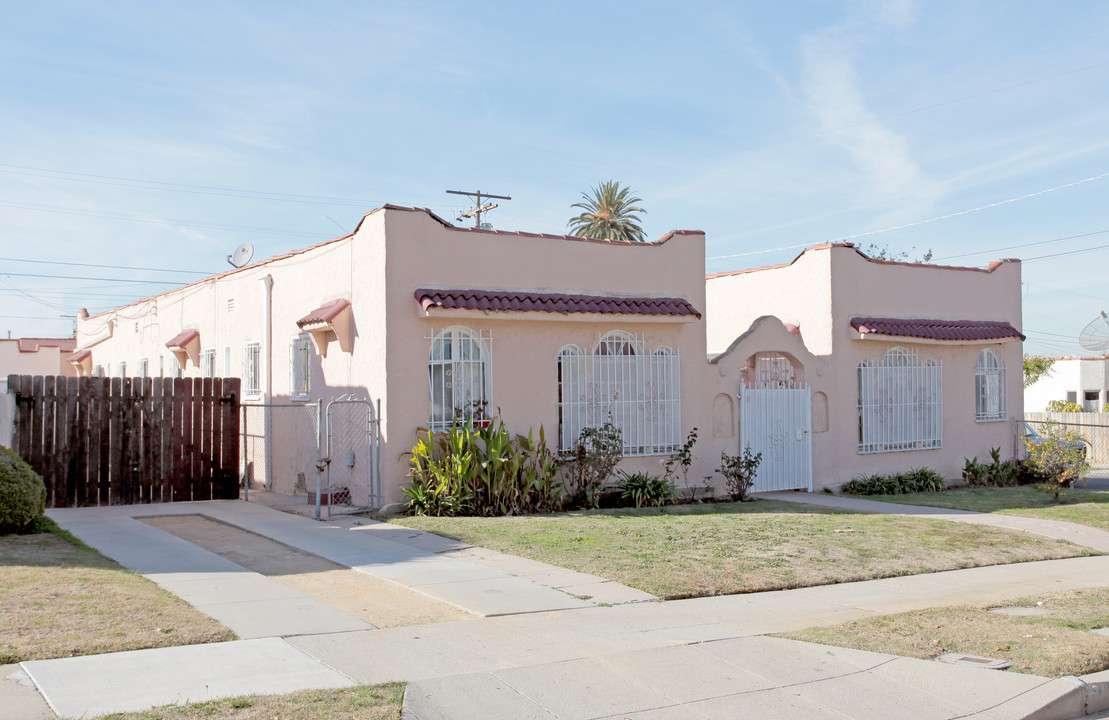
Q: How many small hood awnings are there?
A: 3